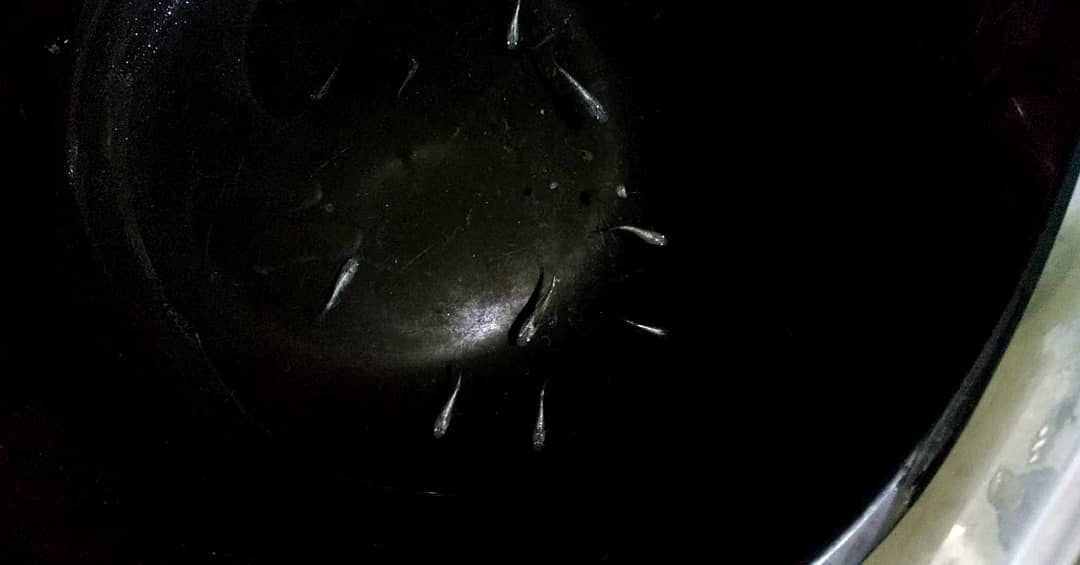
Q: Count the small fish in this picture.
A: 10